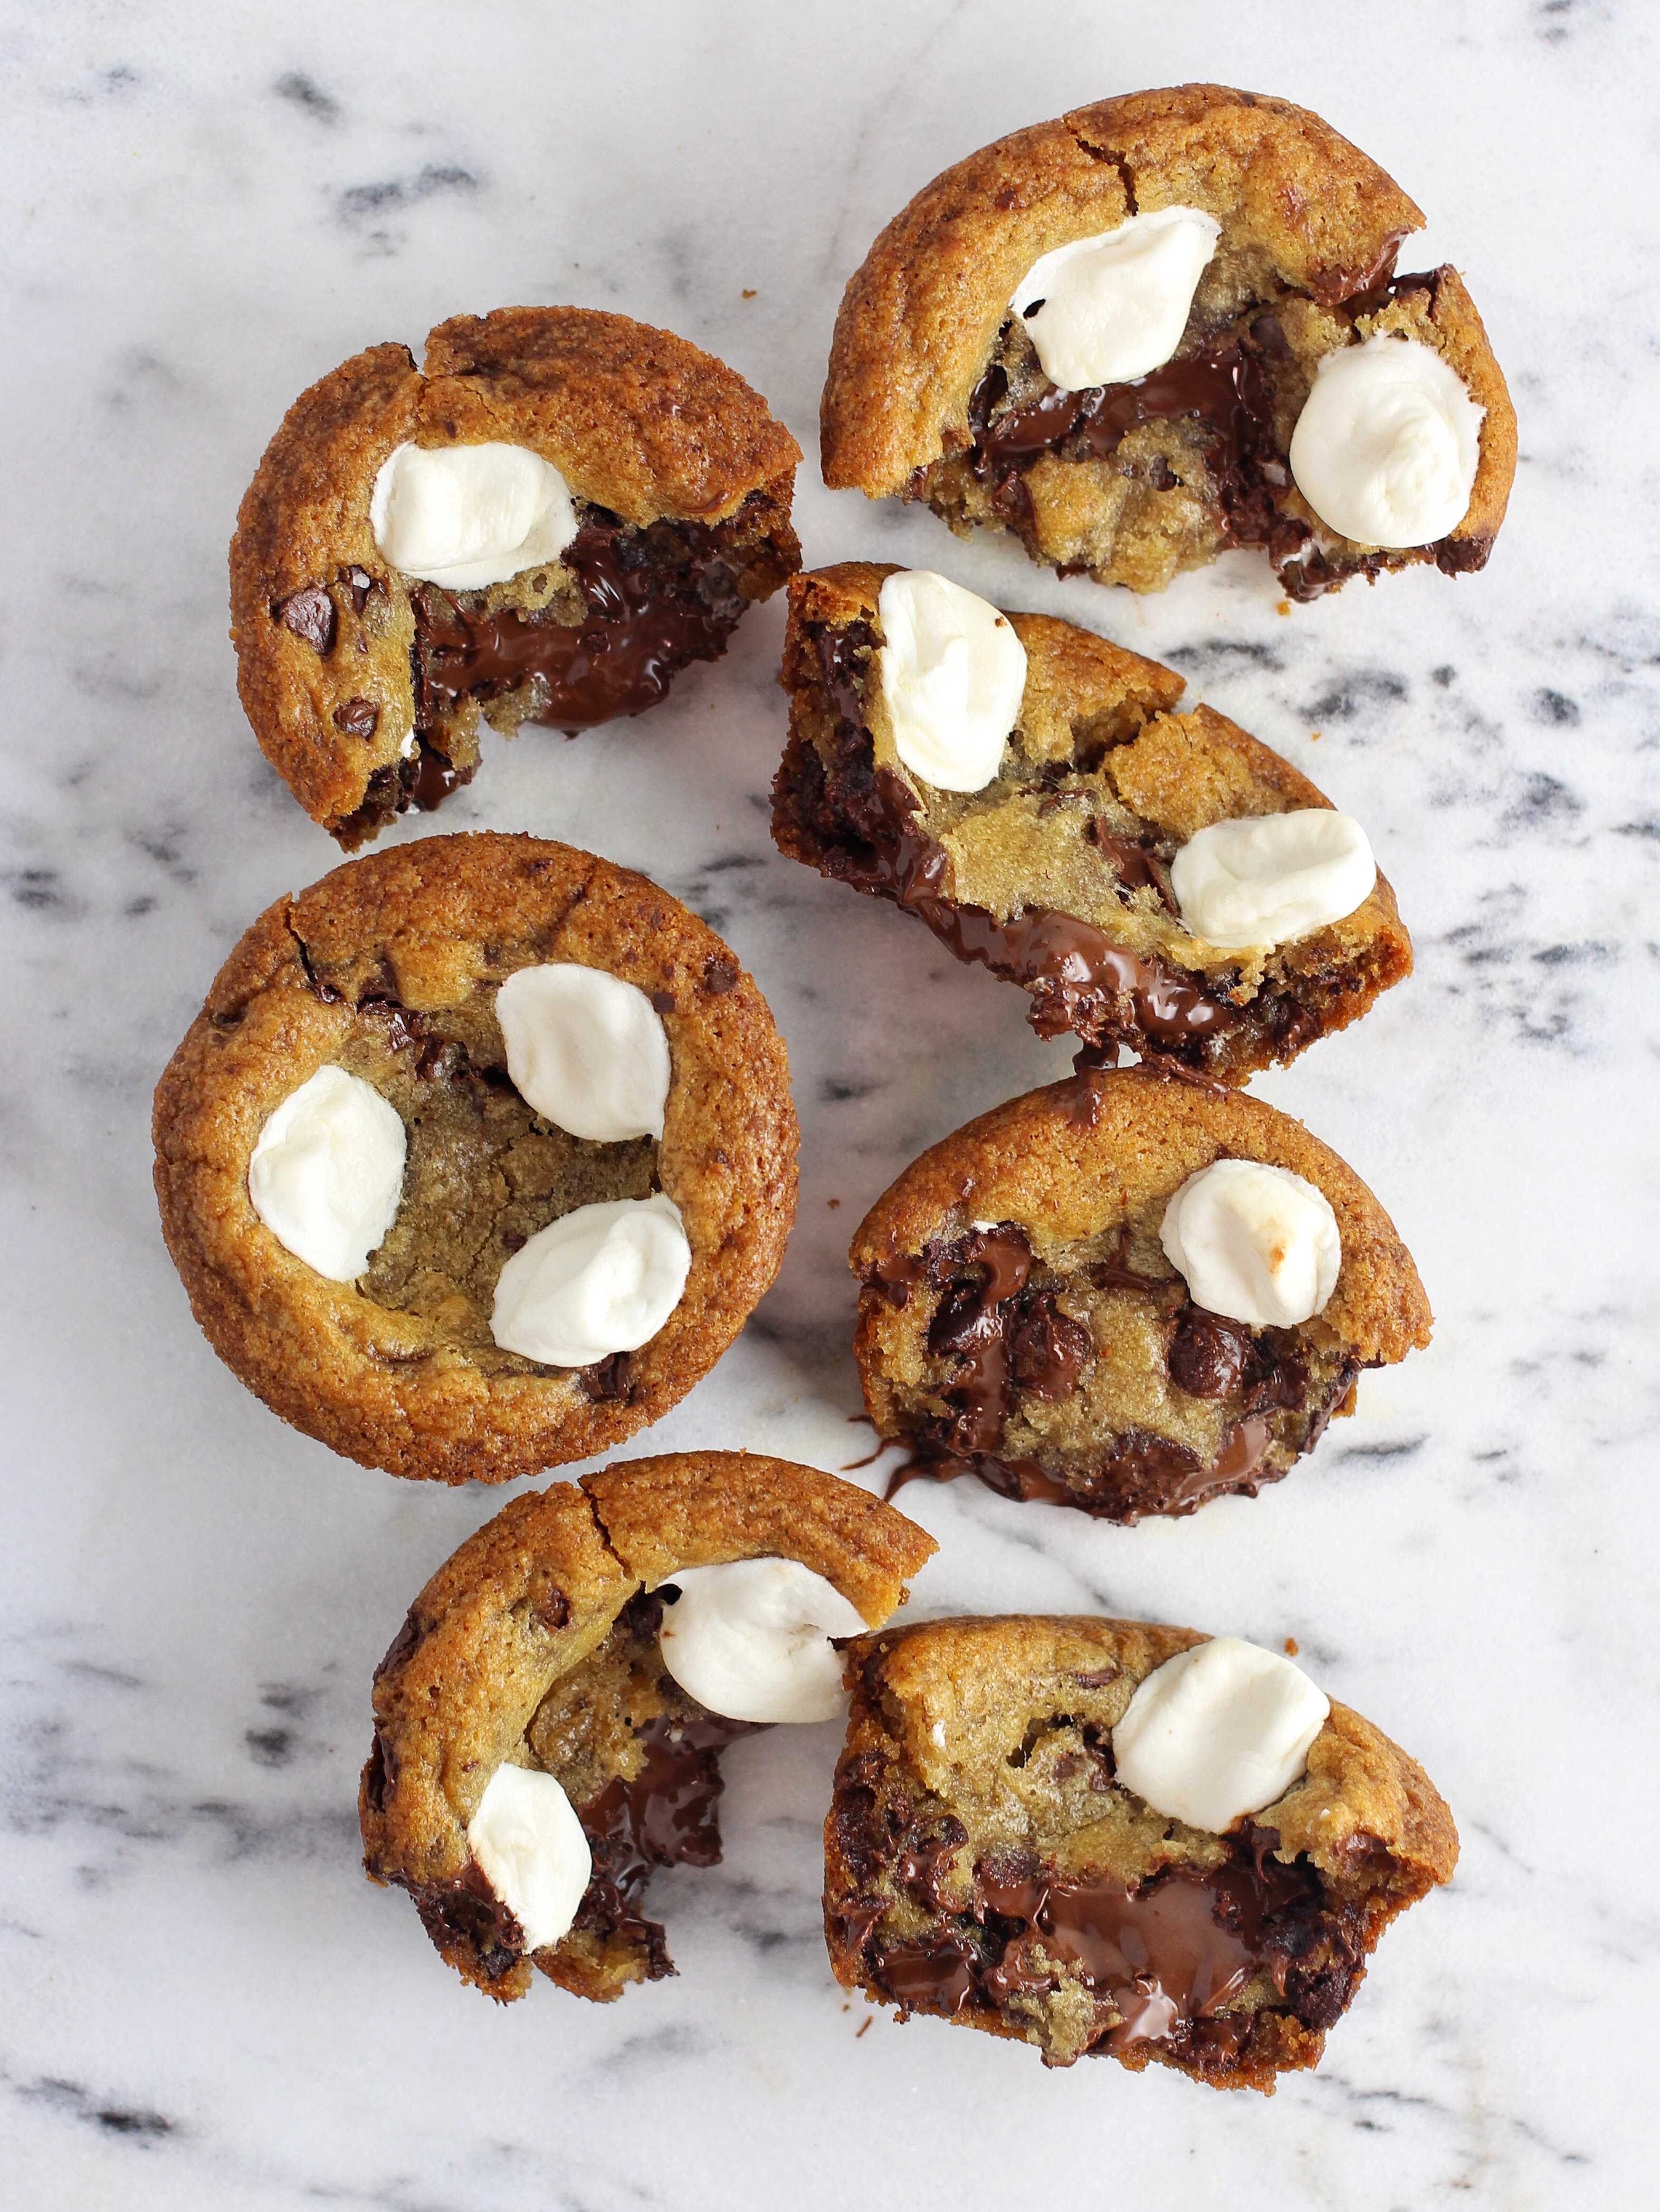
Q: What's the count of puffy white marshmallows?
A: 12